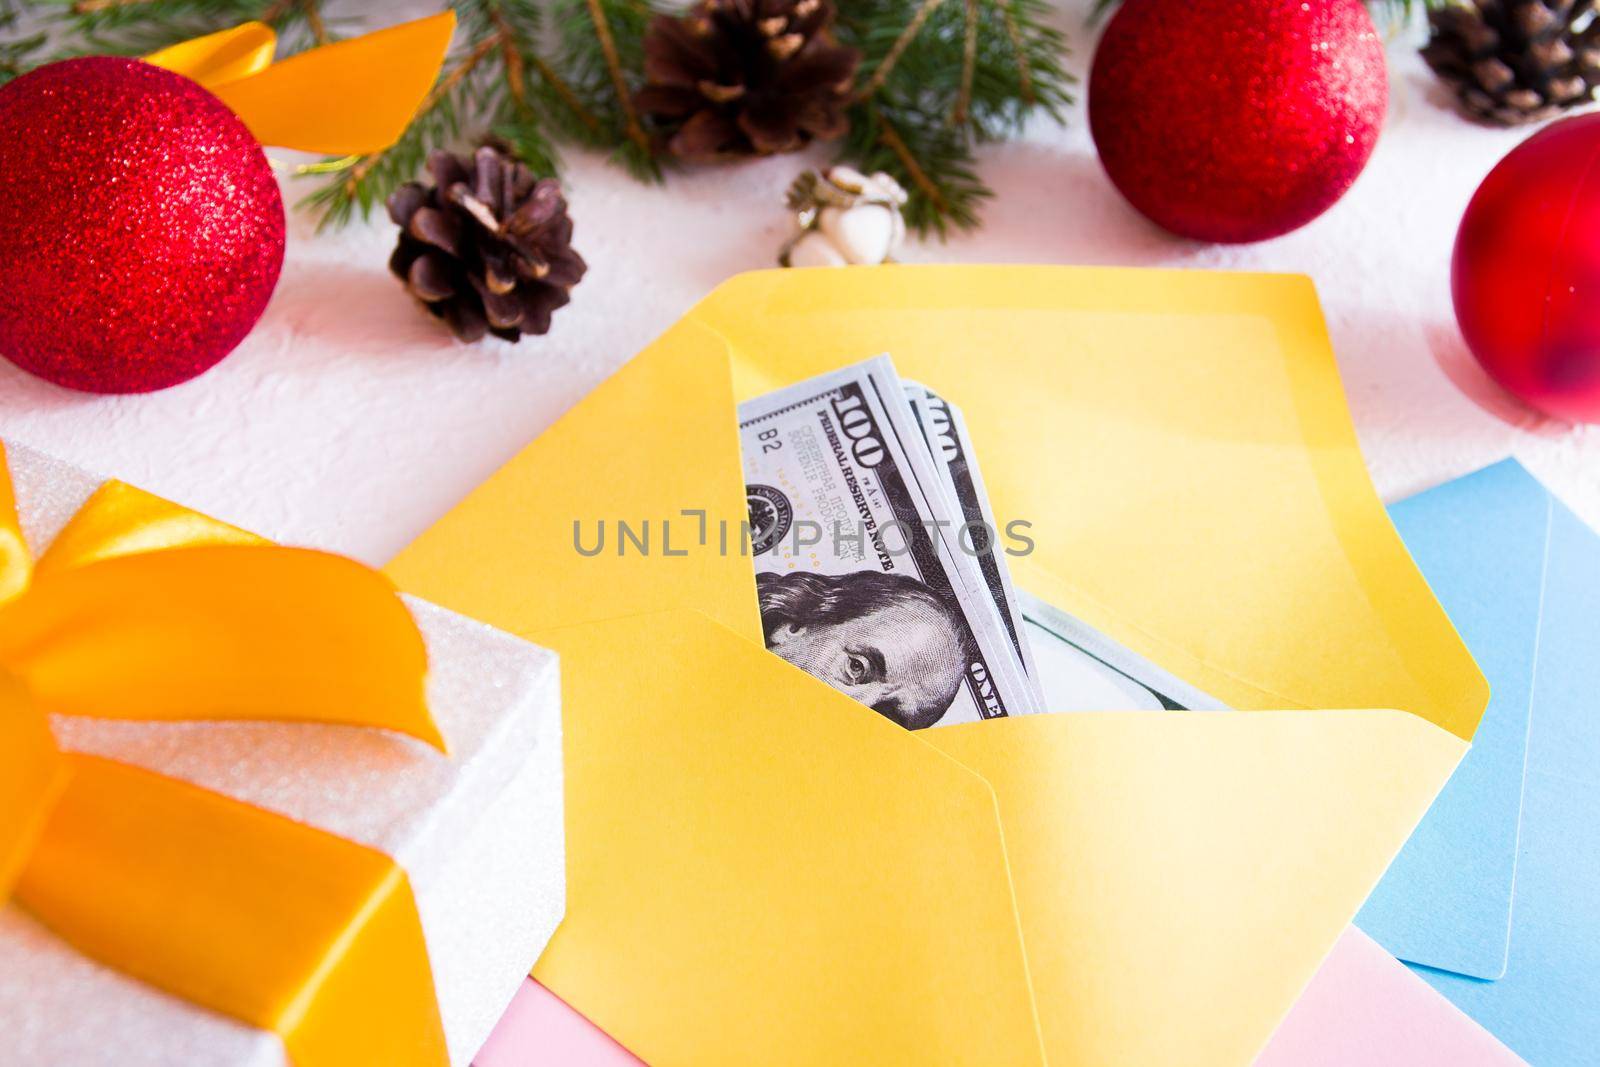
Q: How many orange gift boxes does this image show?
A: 0